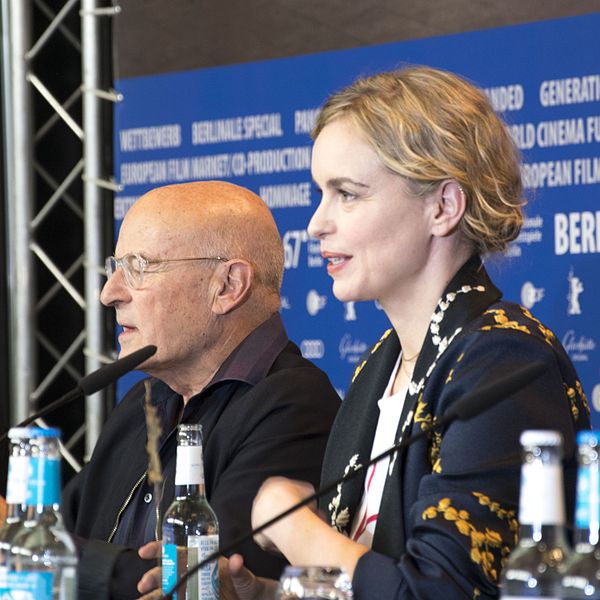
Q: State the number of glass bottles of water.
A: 5